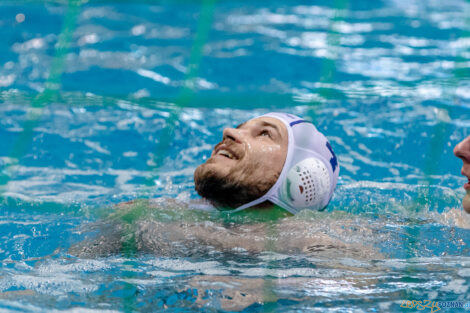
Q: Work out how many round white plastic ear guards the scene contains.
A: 1